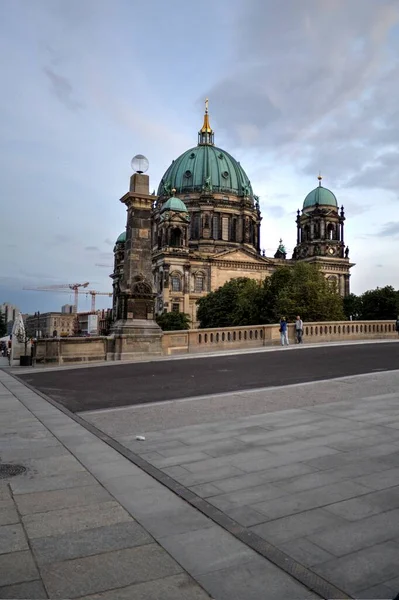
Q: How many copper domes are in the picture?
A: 4